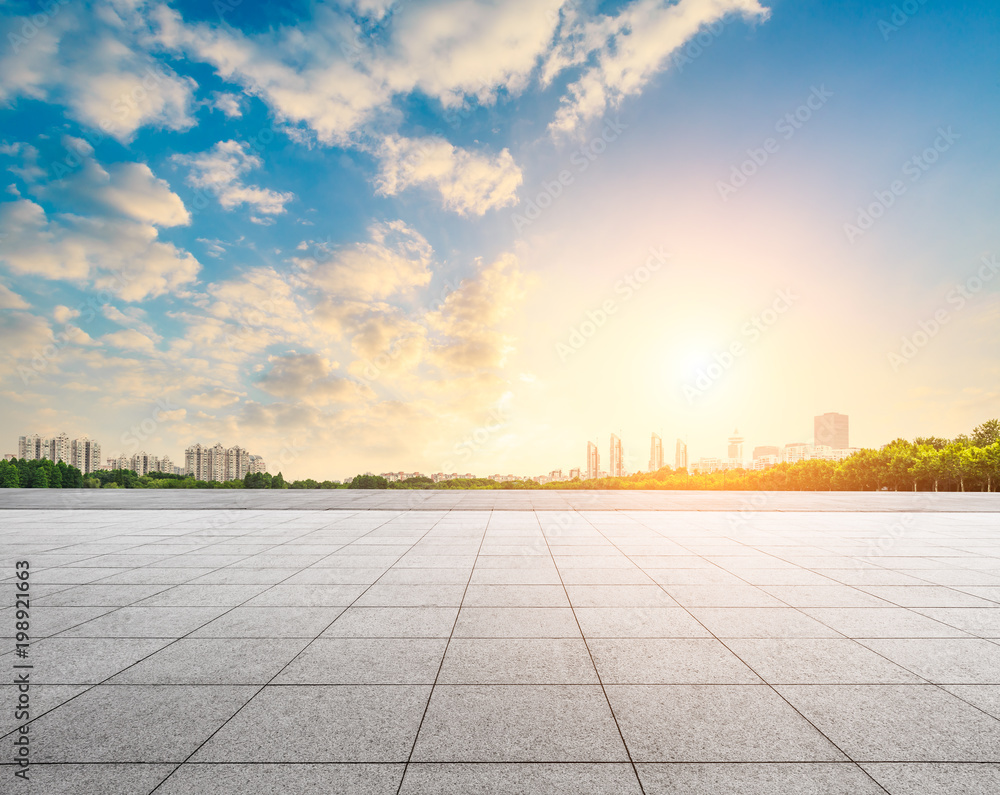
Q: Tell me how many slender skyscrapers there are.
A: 4